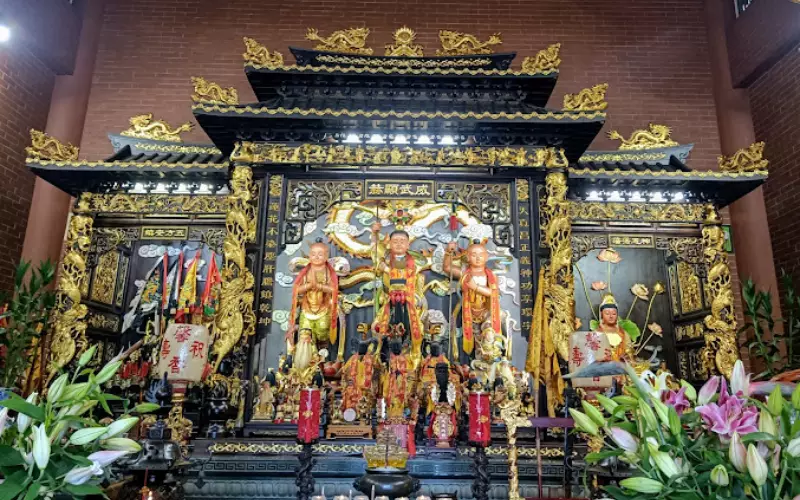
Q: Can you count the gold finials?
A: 11